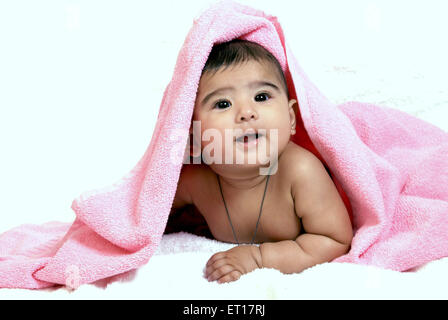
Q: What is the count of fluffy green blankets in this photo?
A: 0